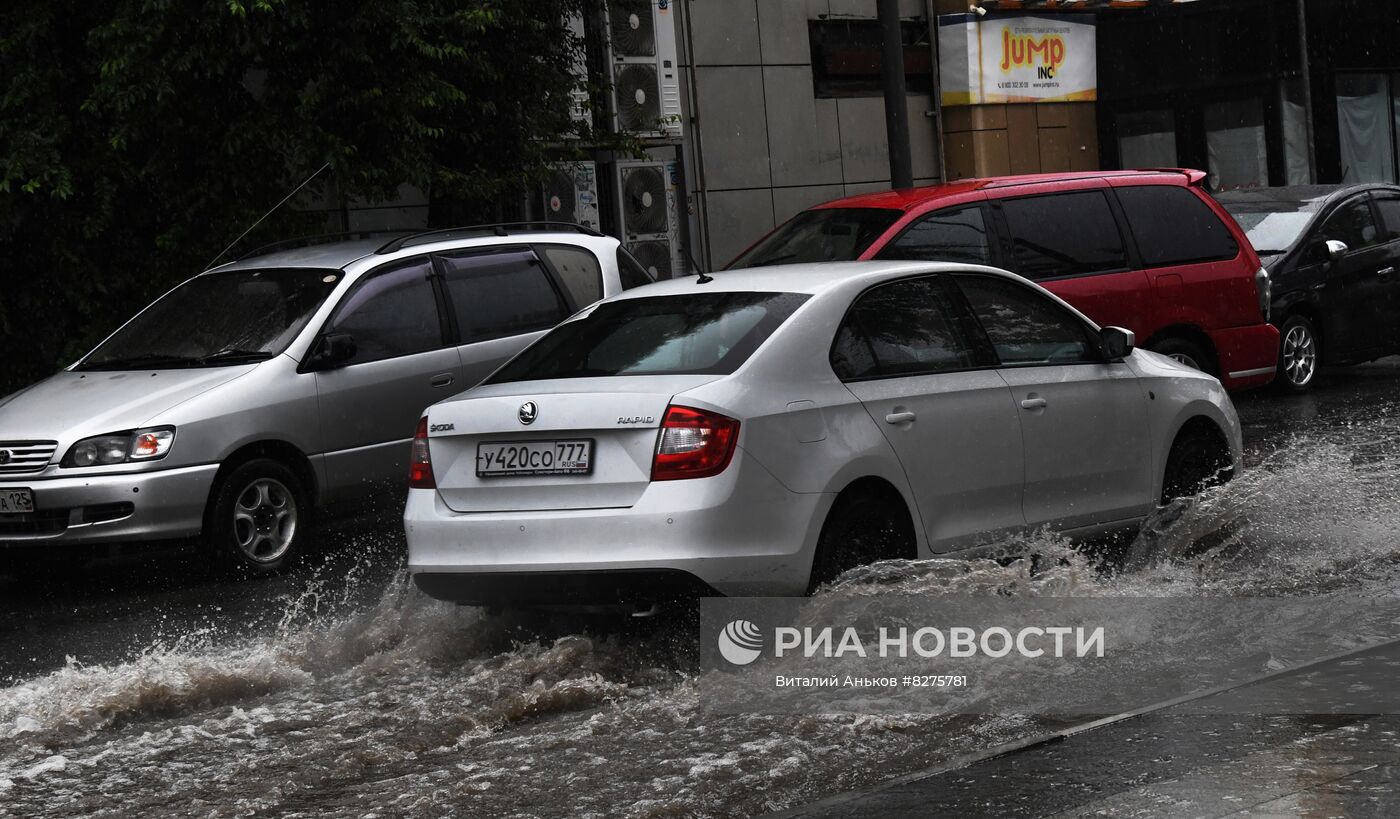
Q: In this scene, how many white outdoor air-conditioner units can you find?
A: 4